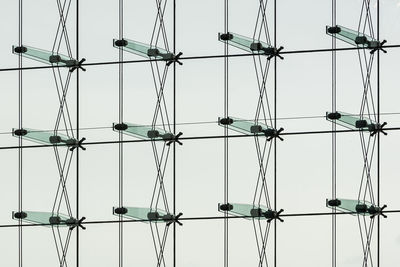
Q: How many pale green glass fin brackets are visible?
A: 12